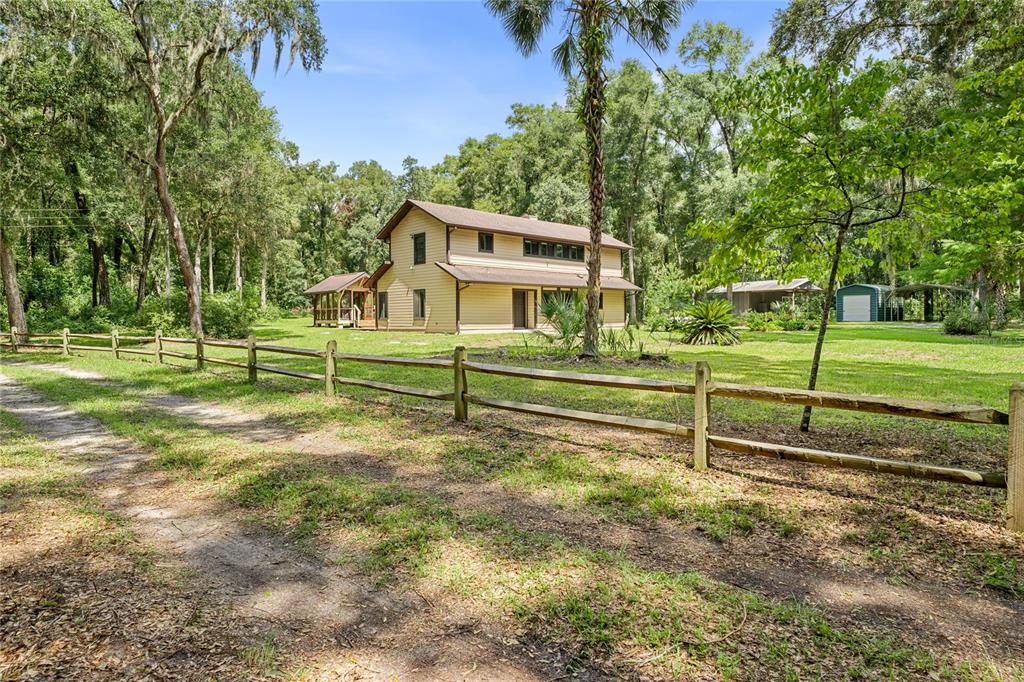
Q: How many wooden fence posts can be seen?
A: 10